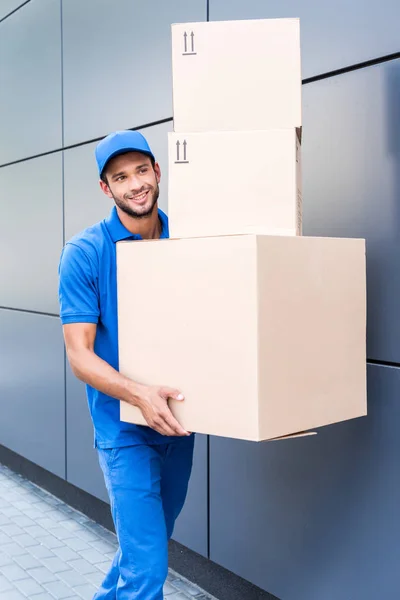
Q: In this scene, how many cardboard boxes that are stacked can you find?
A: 3